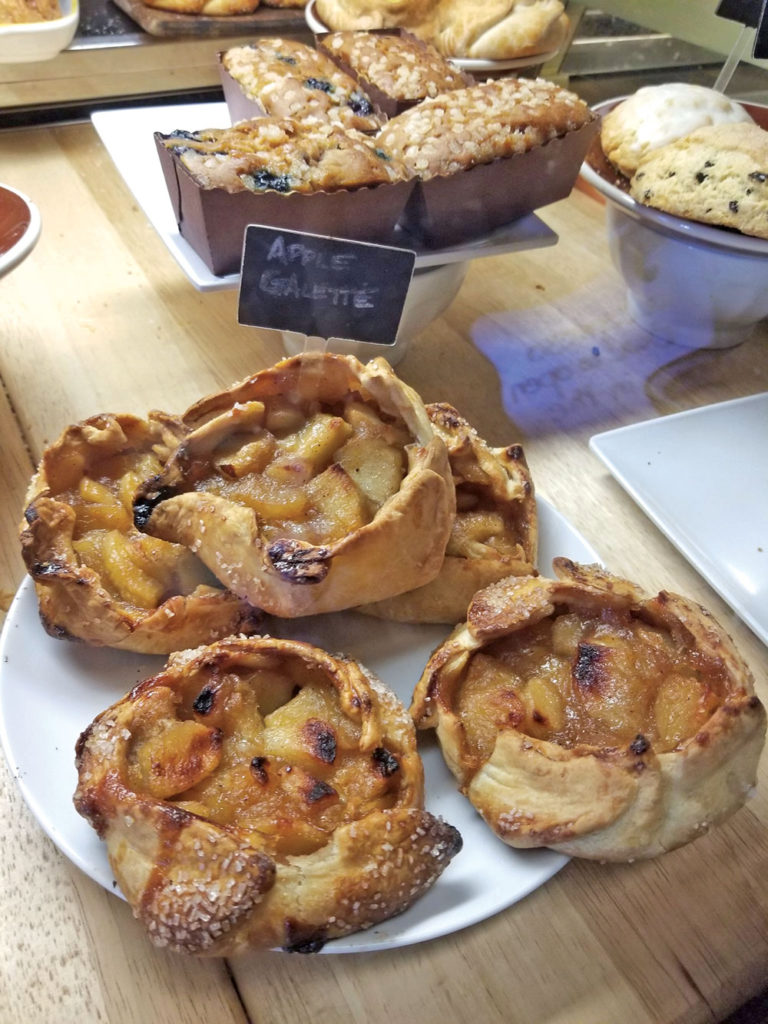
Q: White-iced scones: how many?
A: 1